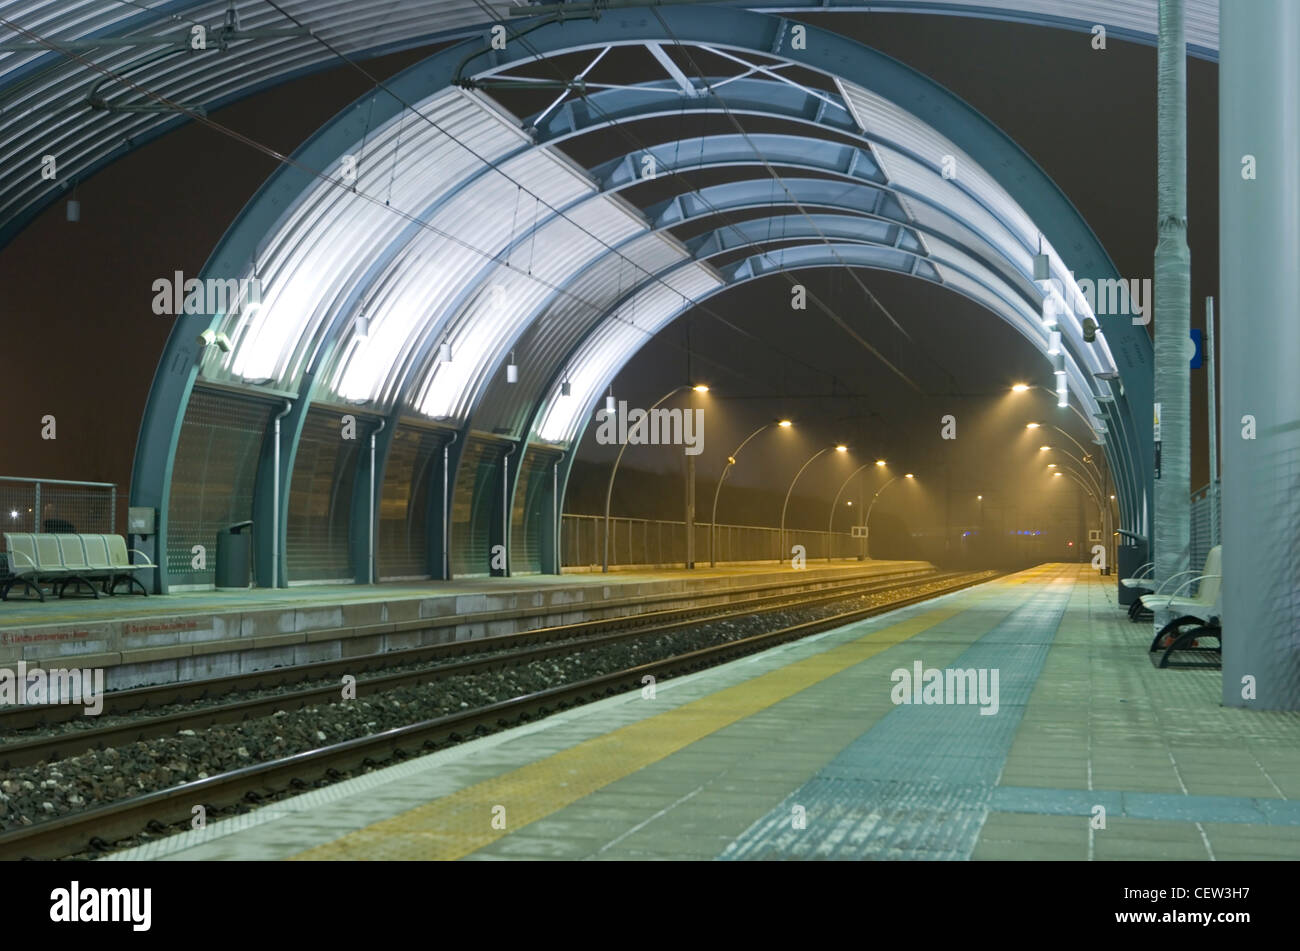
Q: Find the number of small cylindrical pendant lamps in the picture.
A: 13